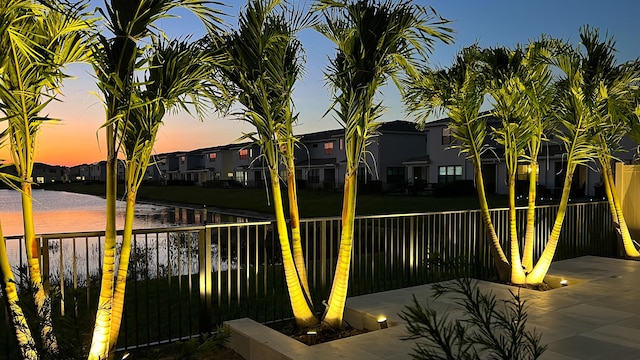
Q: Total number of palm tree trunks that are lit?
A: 13